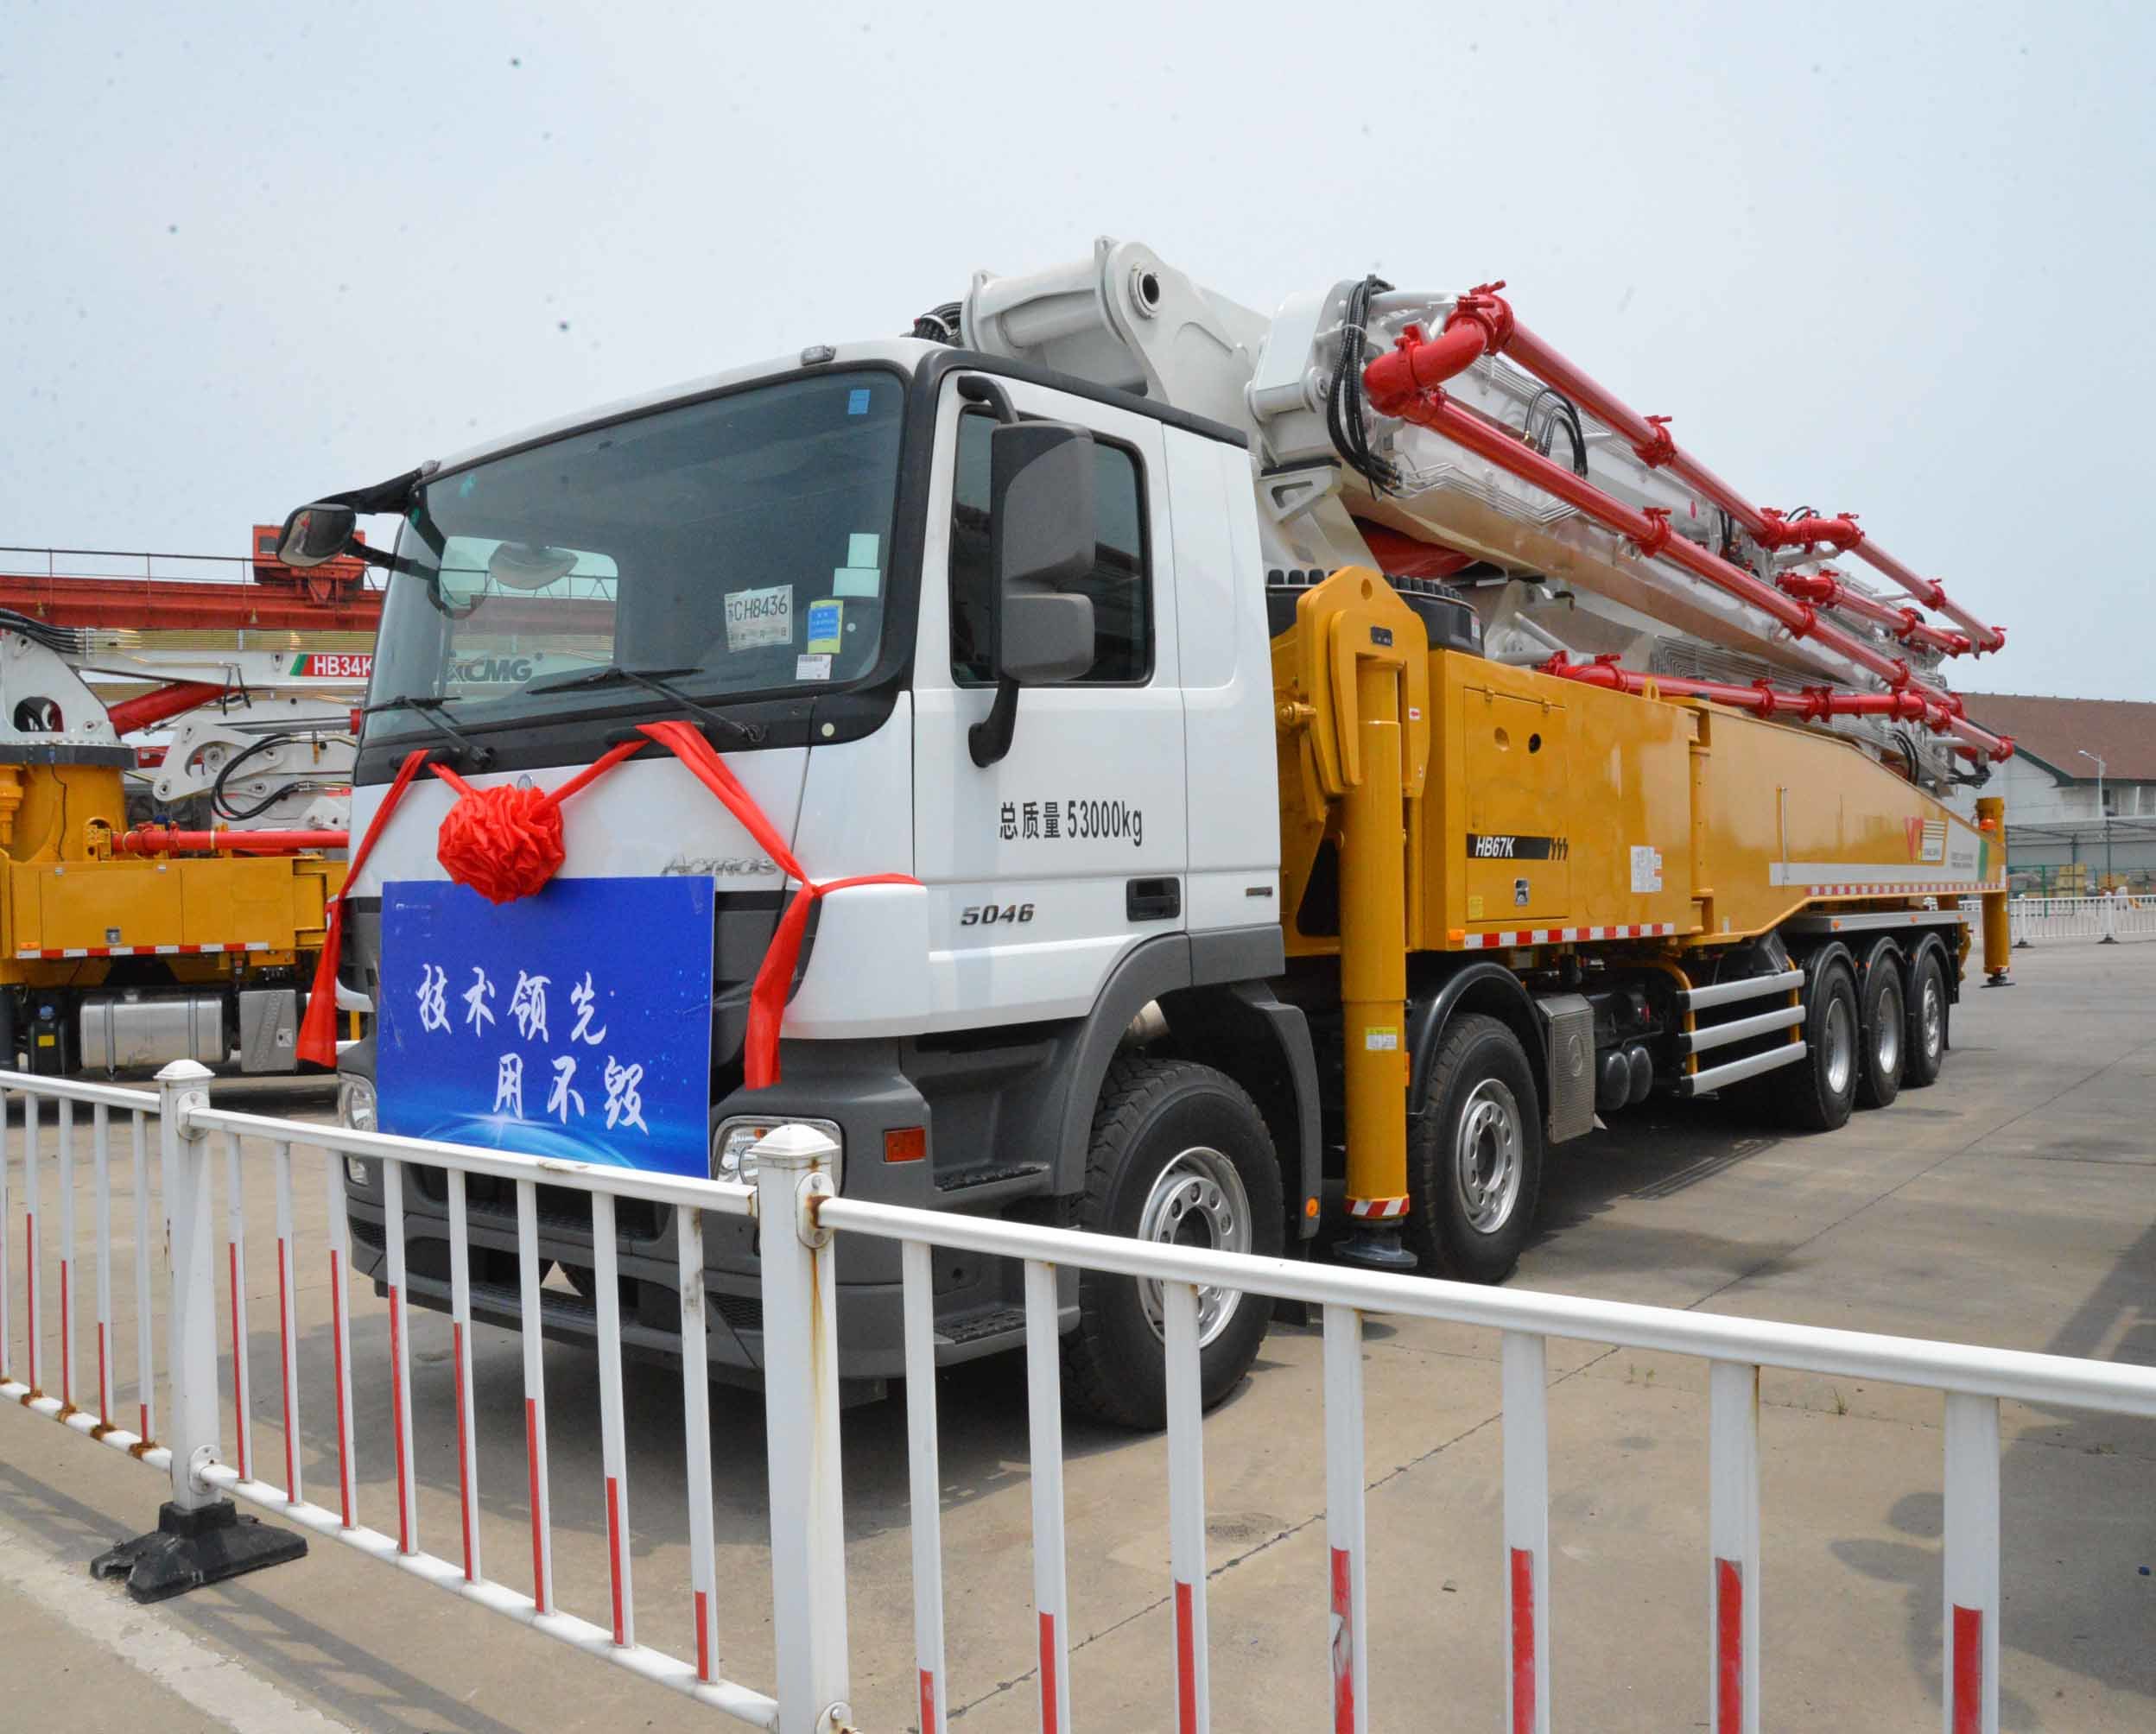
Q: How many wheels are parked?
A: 5